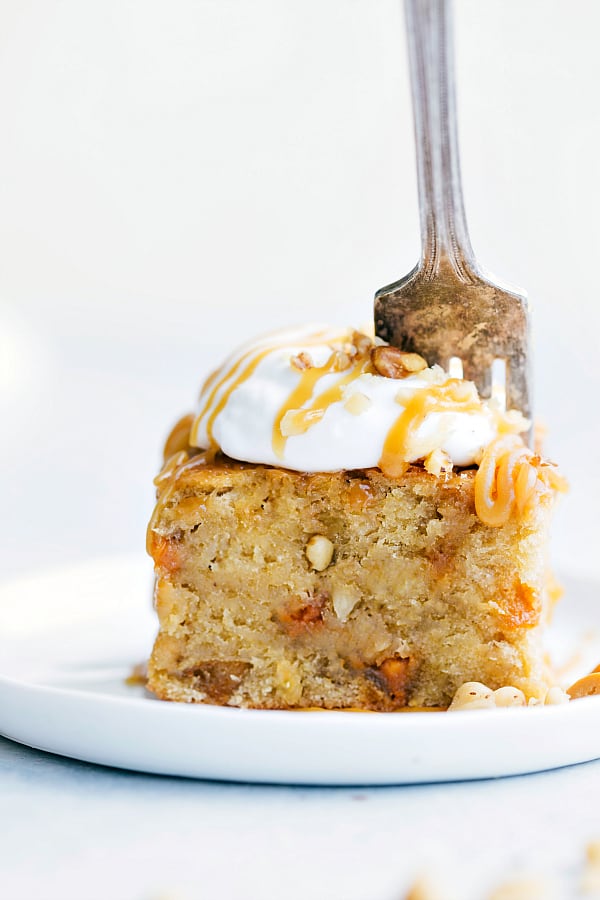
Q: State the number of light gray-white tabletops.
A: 1